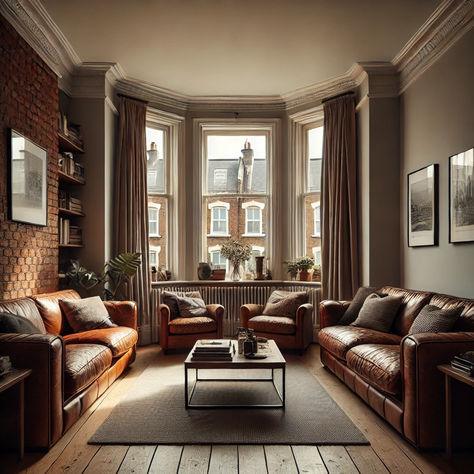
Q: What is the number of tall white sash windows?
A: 3